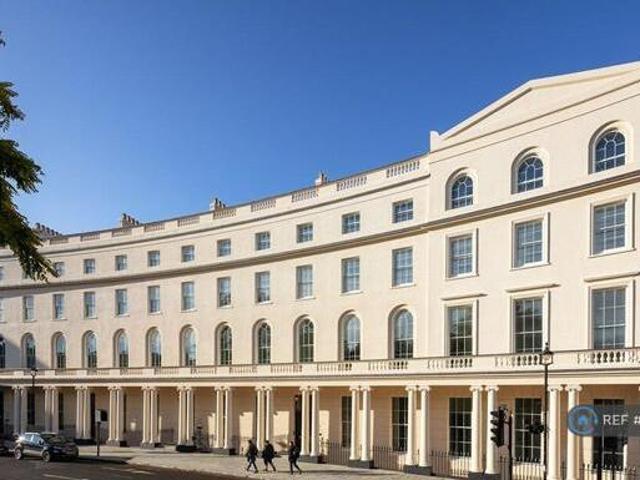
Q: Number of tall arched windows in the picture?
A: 12